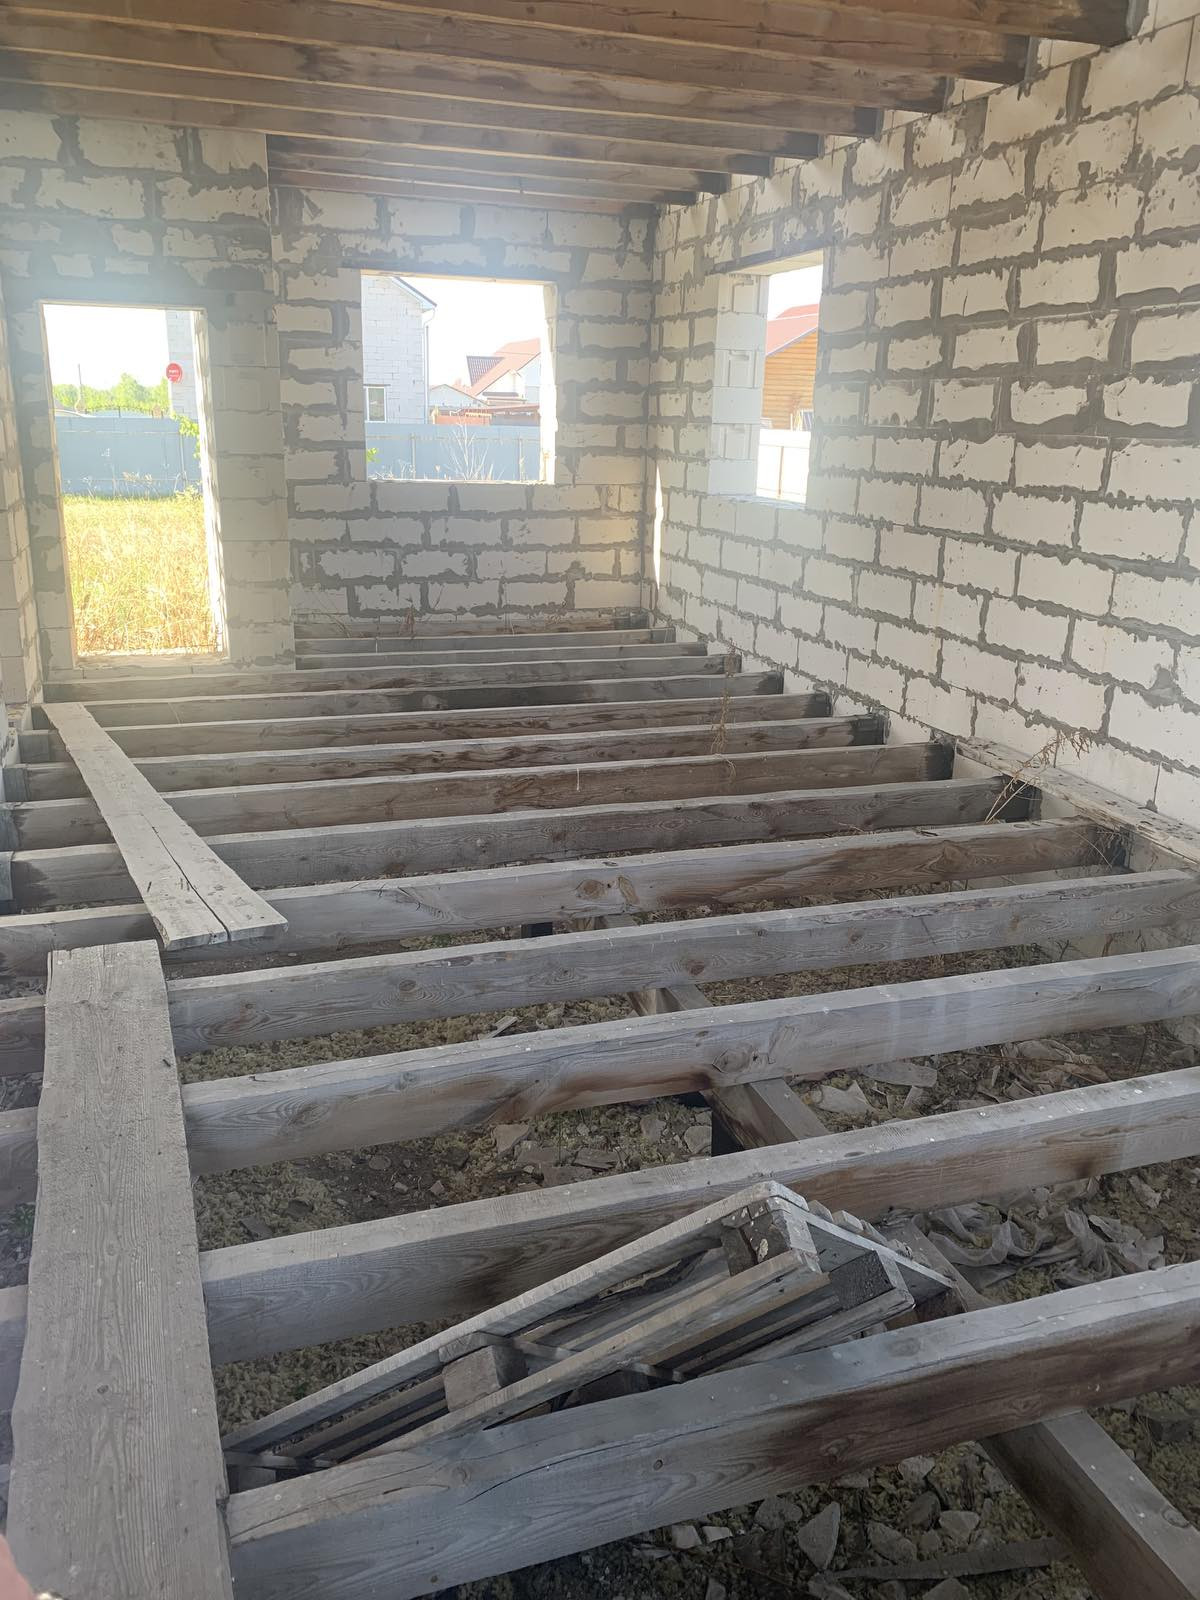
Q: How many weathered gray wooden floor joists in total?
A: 14